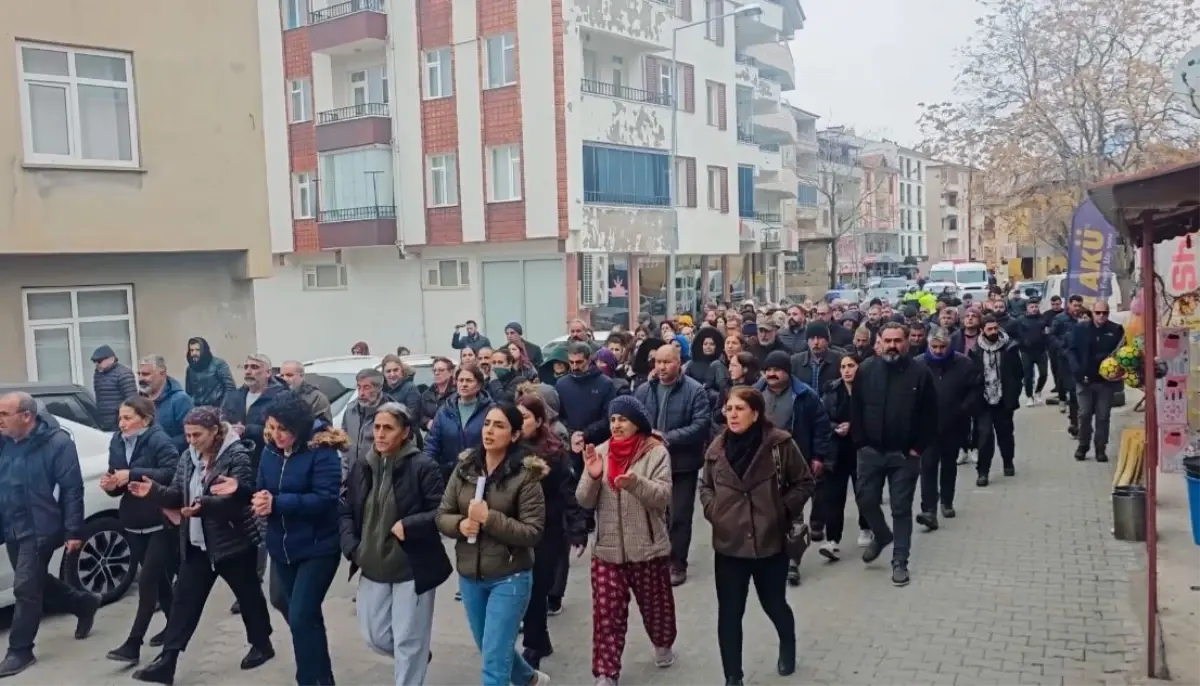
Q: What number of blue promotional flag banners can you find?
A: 1